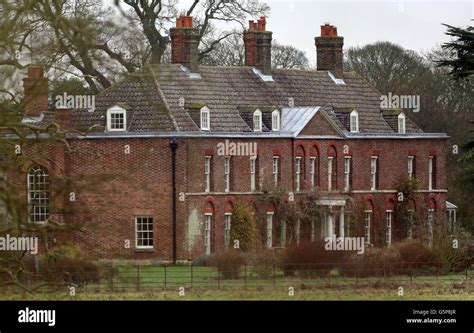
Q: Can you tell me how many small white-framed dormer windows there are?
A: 6